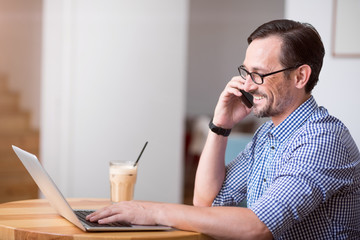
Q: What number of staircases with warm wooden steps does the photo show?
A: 1